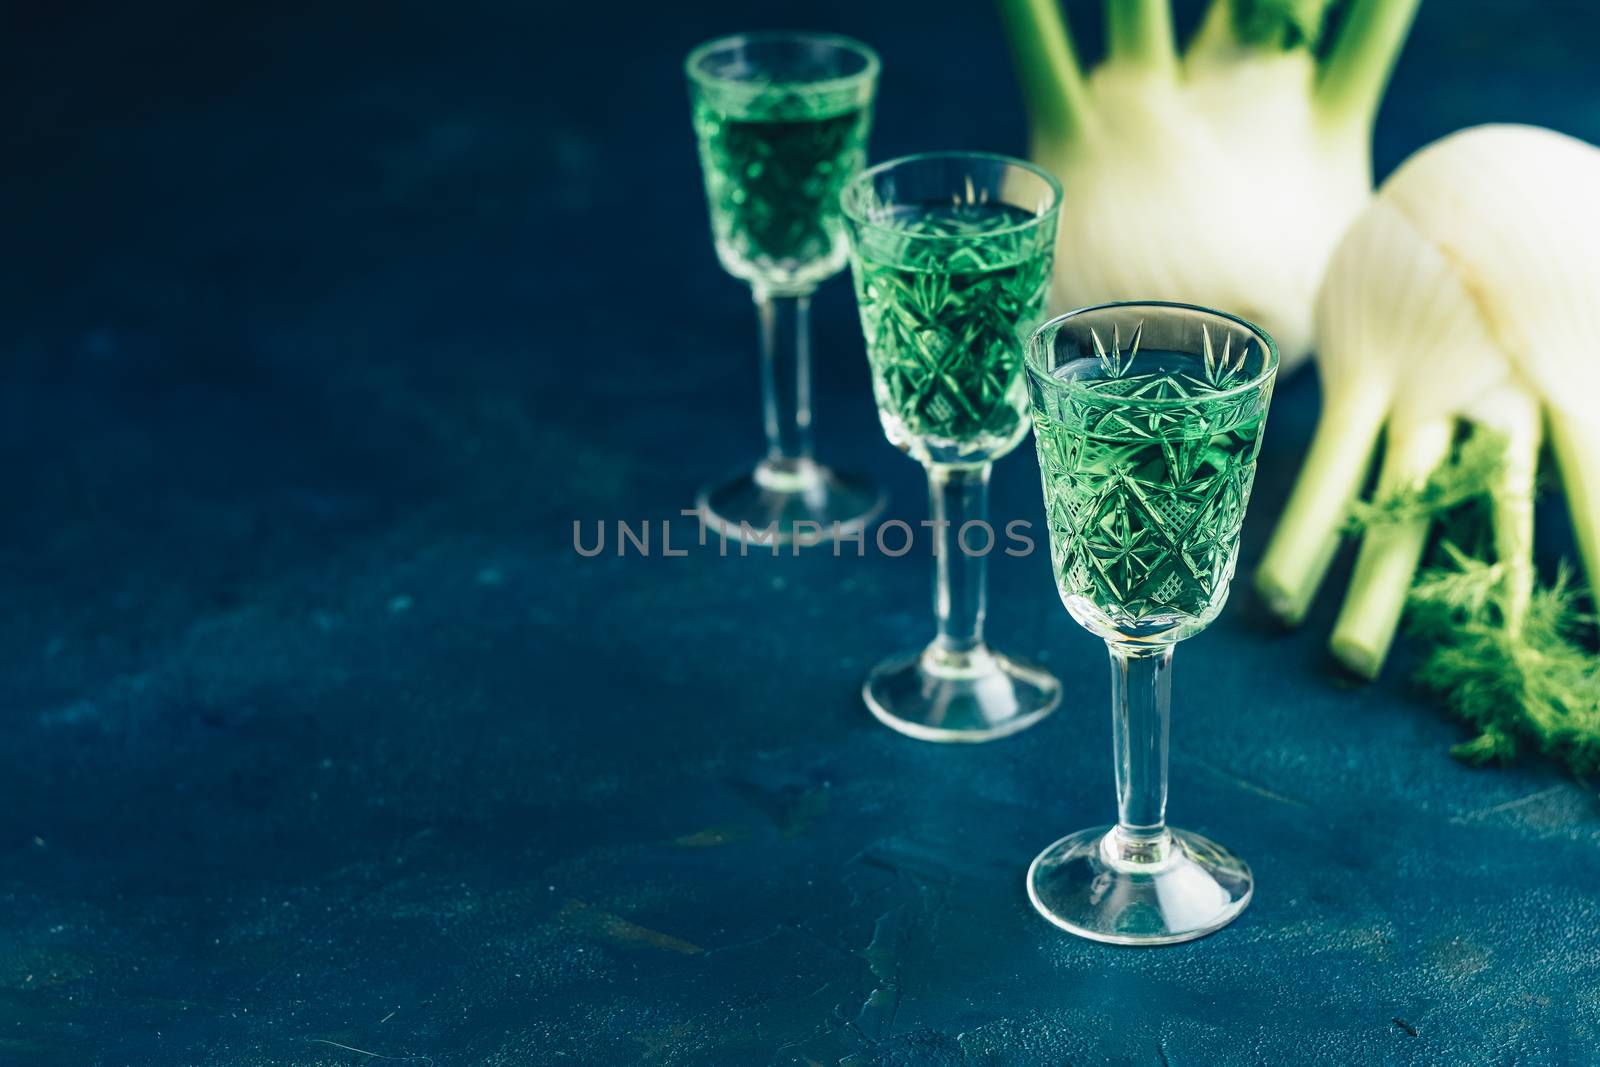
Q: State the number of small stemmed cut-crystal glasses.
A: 3